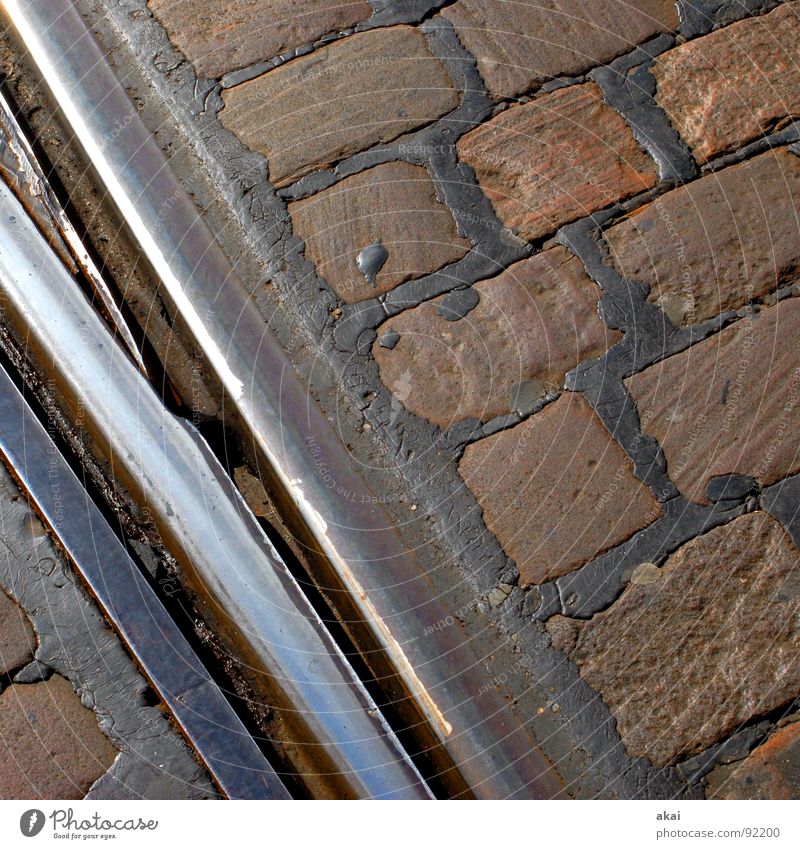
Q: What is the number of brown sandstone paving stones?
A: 14